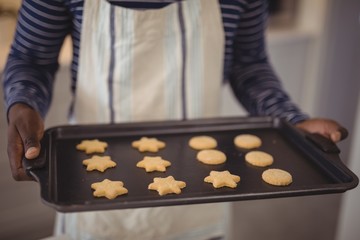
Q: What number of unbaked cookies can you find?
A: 12